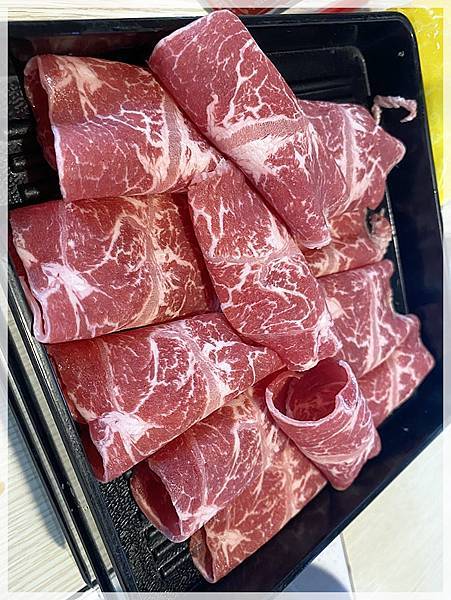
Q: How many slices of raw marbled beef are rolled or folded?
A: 12